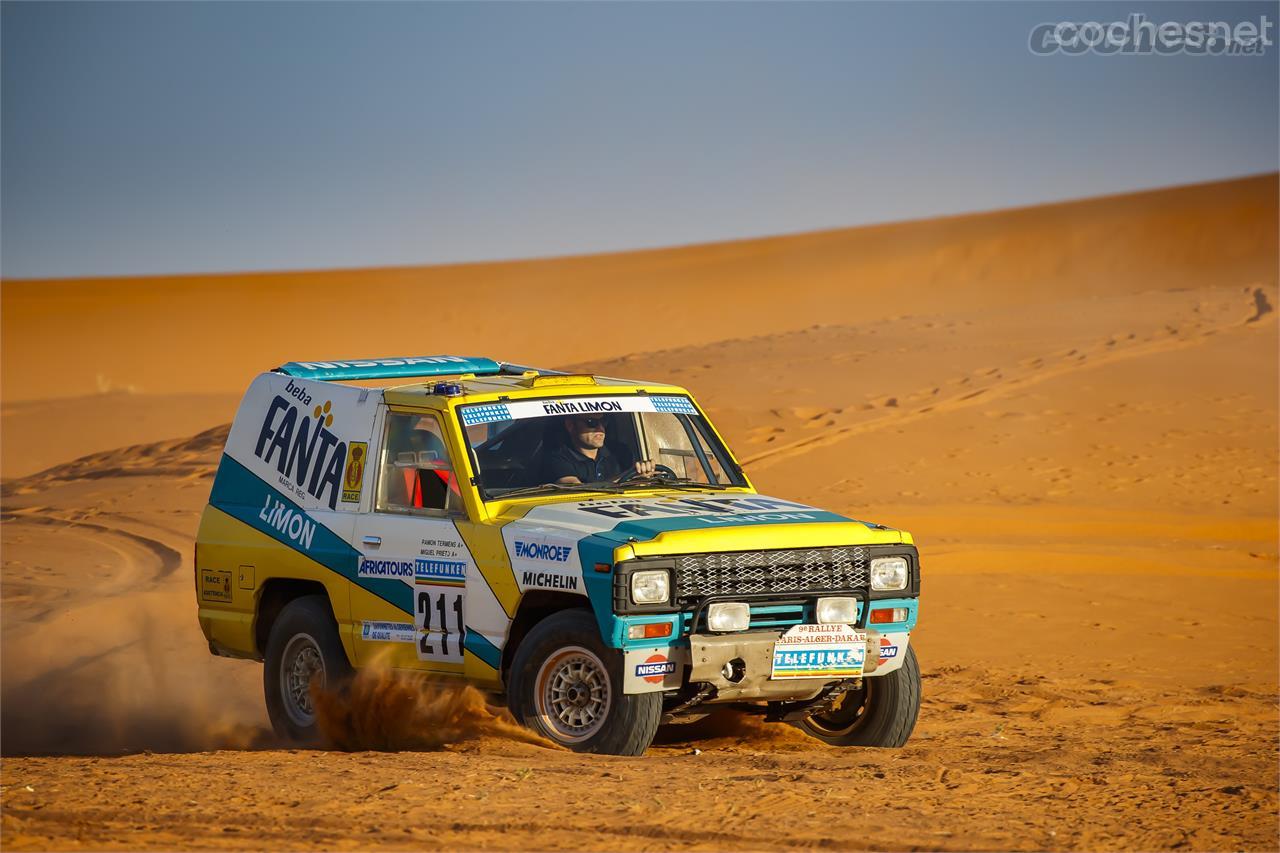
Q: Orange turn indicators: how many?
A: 3